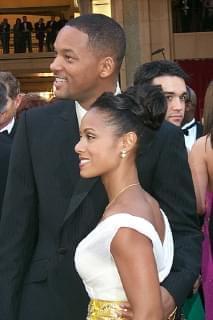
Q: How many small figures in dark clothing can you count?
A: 6